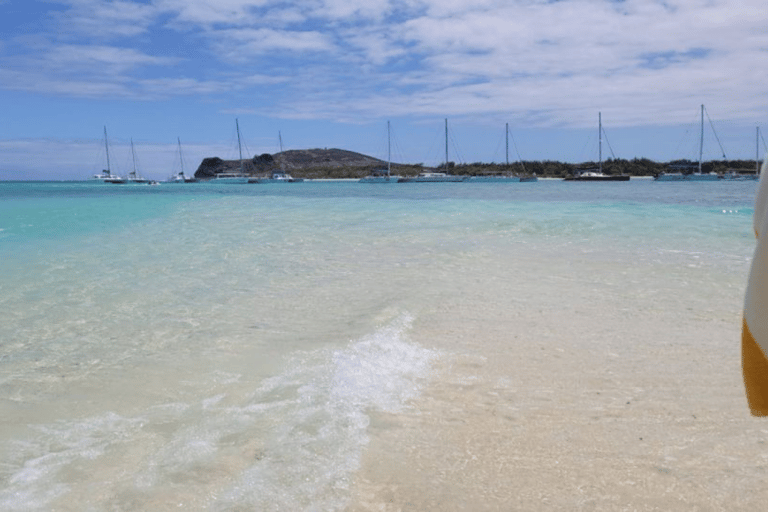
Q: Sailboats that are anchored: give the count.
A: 11